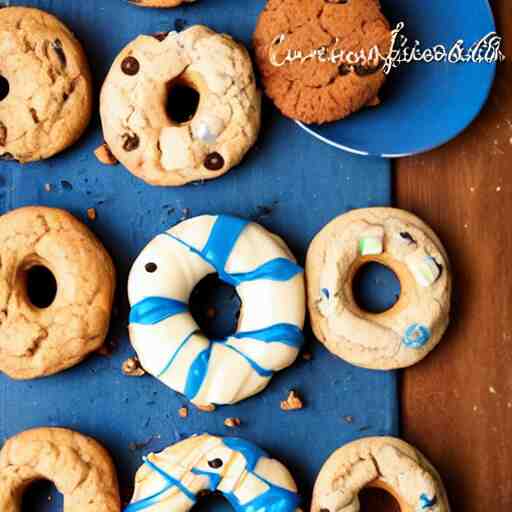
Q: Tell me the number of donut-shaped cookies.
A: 8